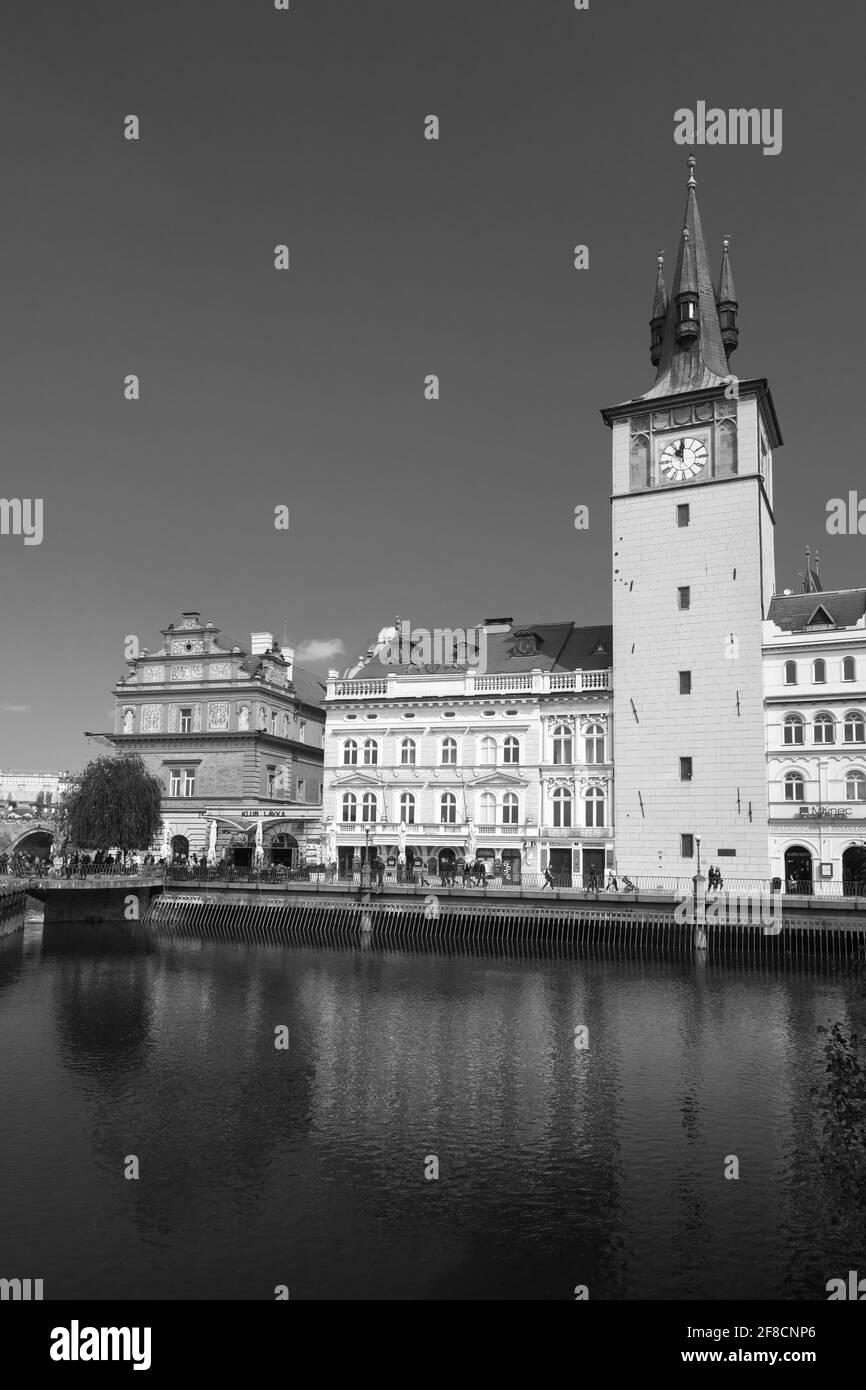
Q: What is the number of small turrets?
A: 3